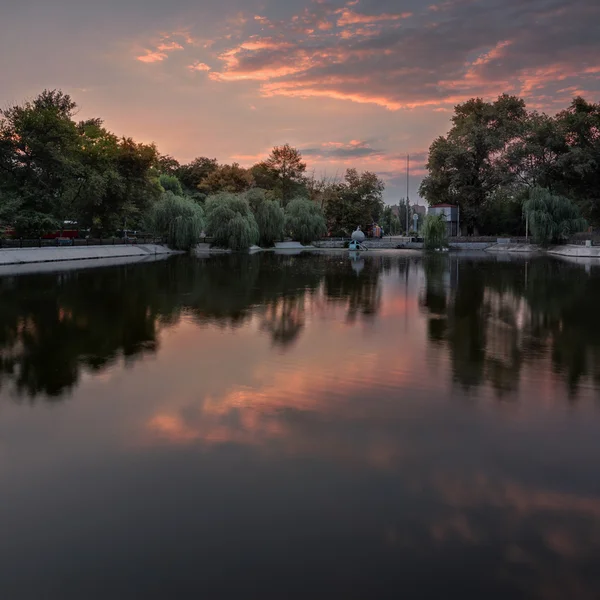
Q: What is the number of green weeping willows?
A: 6